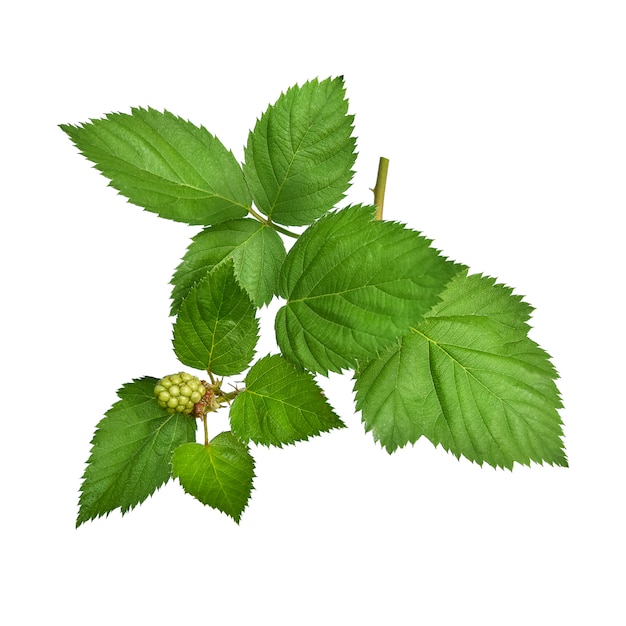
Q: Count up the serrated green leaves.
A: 9